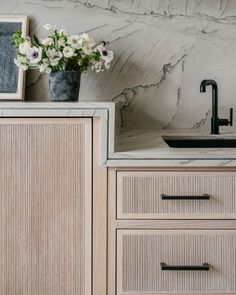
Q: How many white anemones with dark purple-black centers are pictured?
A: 2